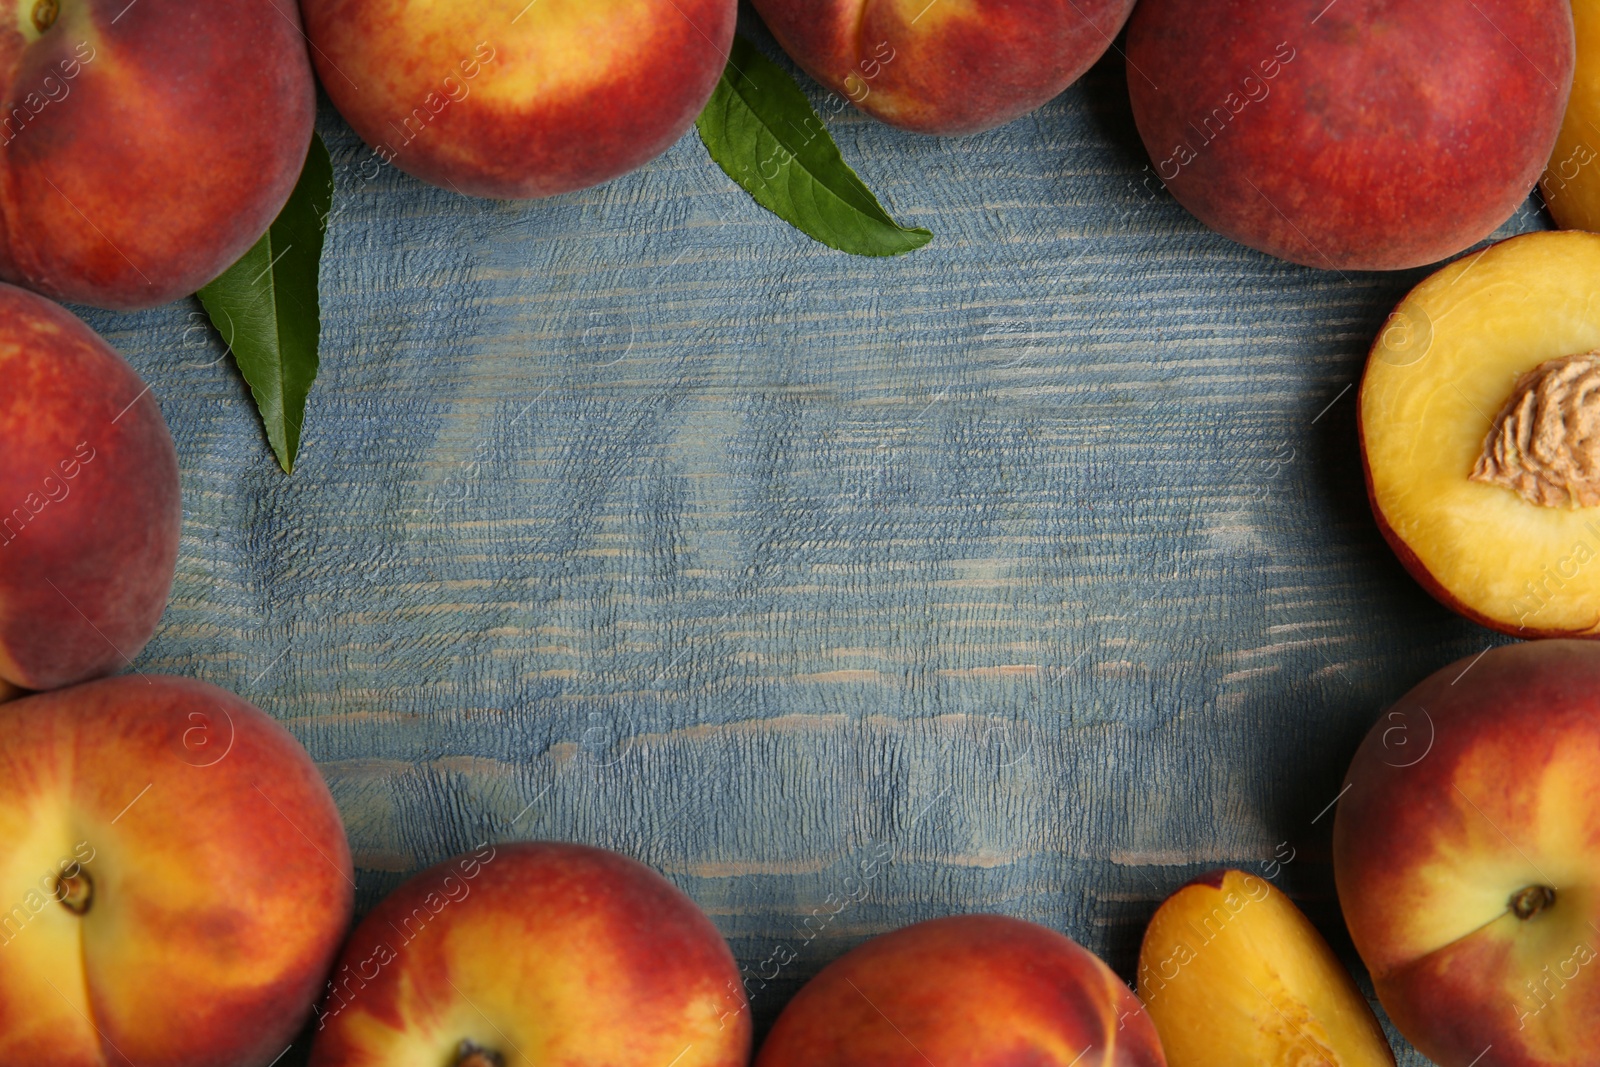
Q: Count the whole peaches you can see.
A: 9